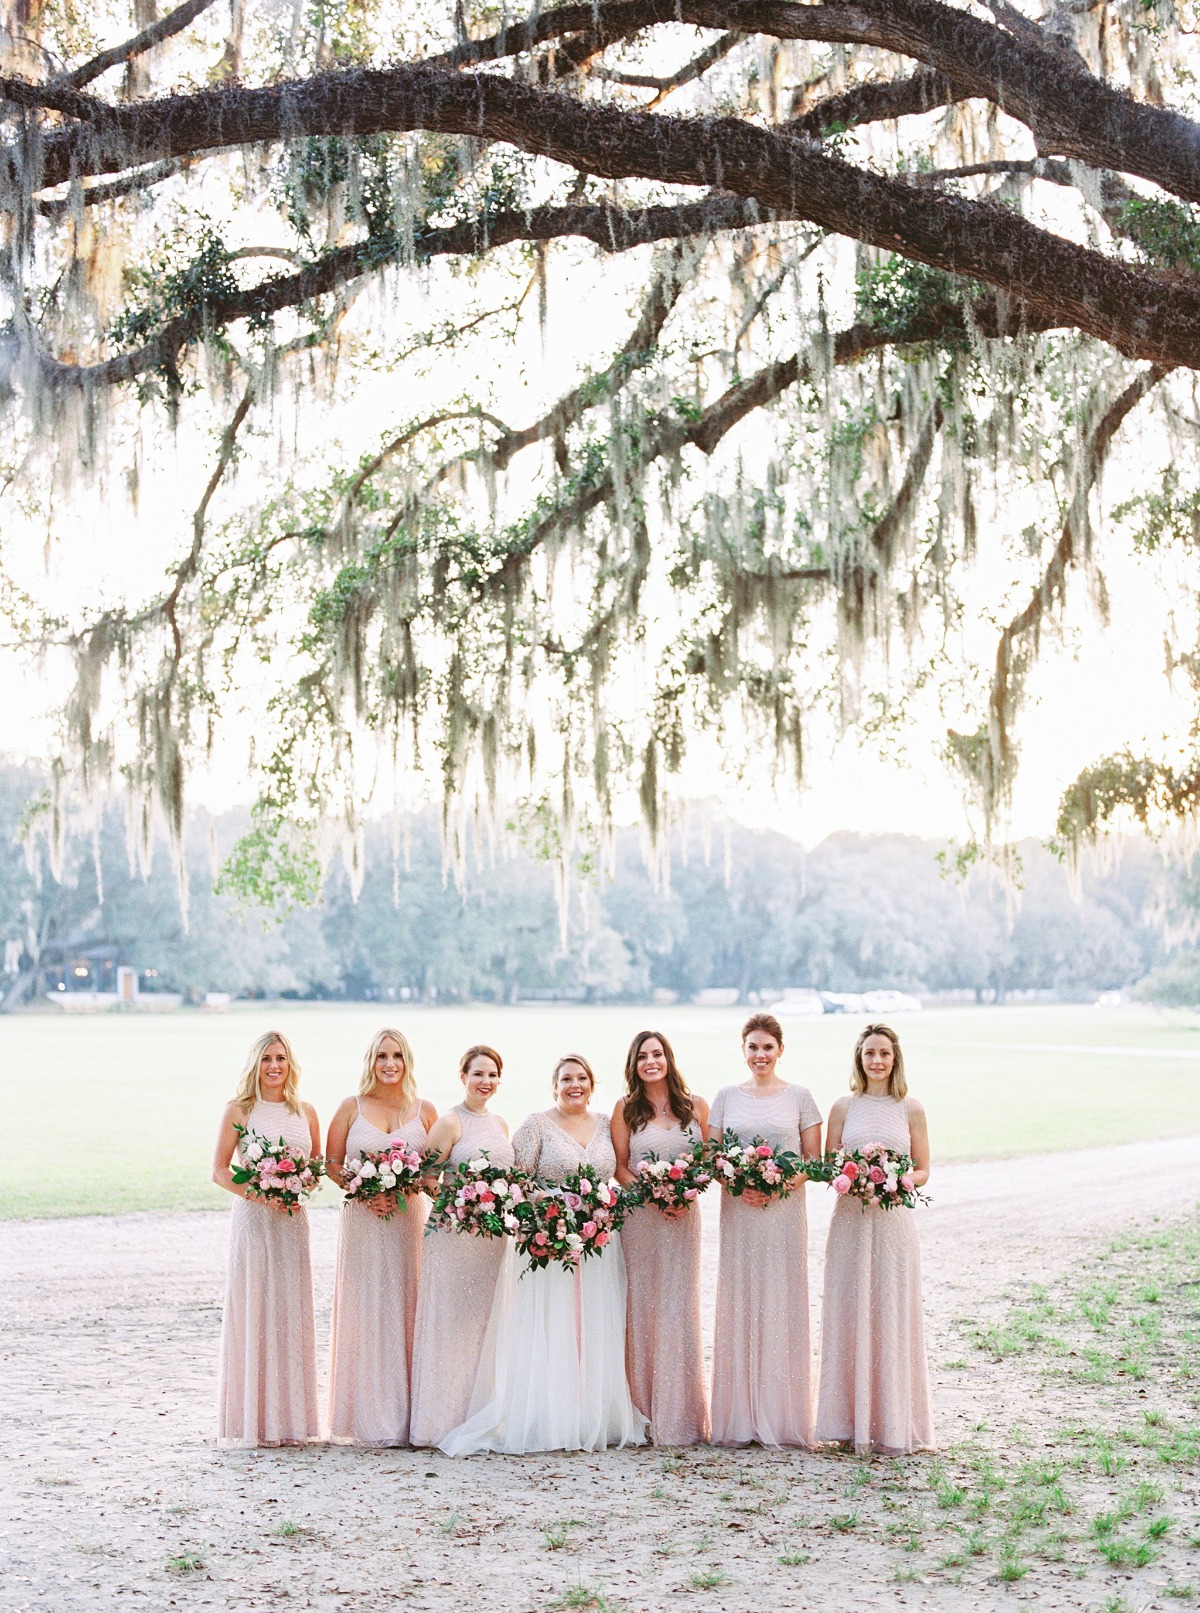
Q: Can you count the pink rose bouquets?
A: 7